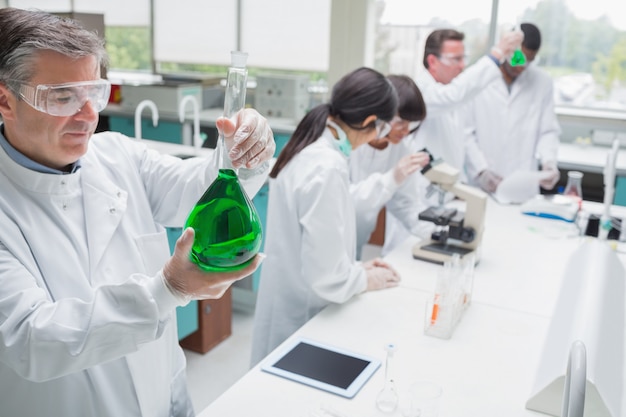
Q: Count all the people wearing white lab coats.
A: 5